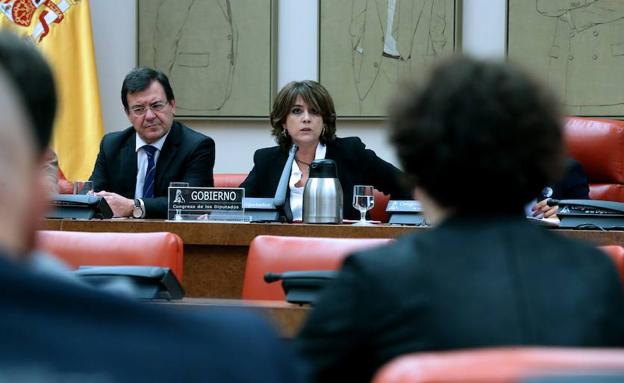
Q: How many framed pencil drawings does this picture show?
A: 3